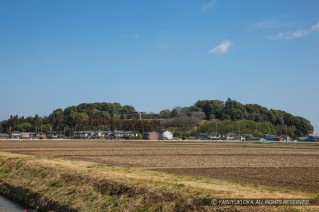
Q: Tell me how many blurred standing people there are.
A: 0